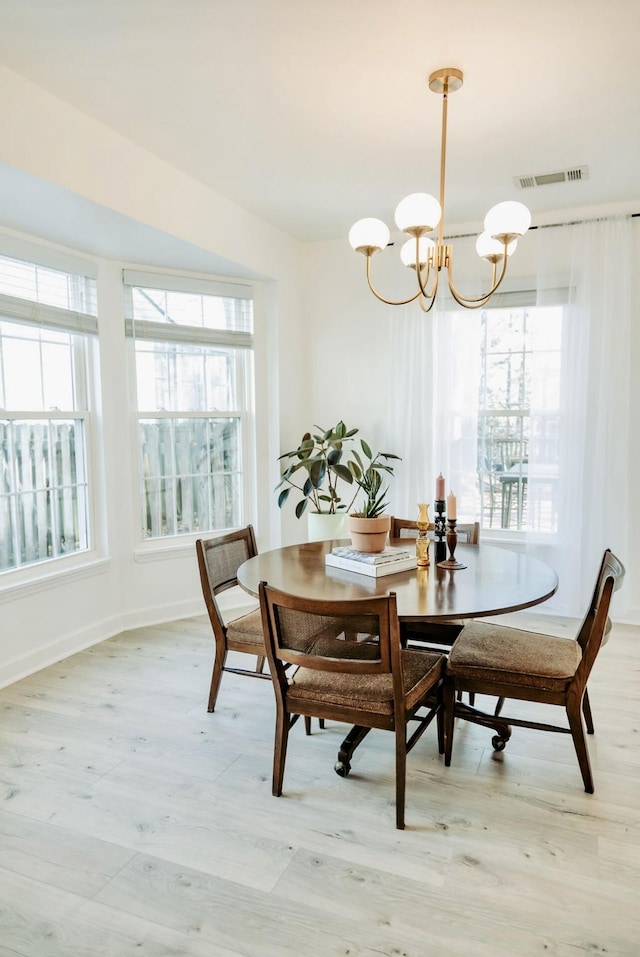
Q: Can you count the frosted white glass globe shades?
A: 5